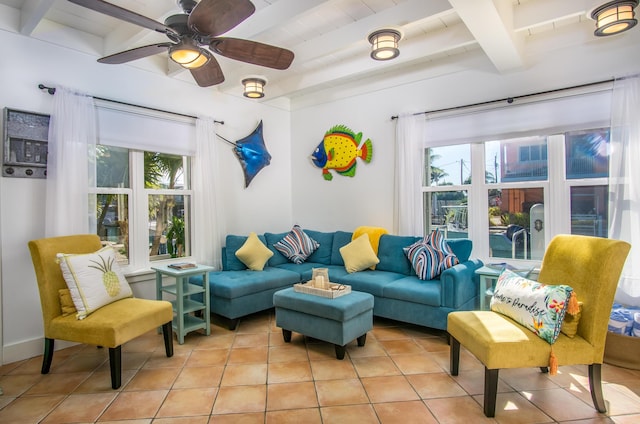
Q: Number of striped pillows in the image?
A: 2